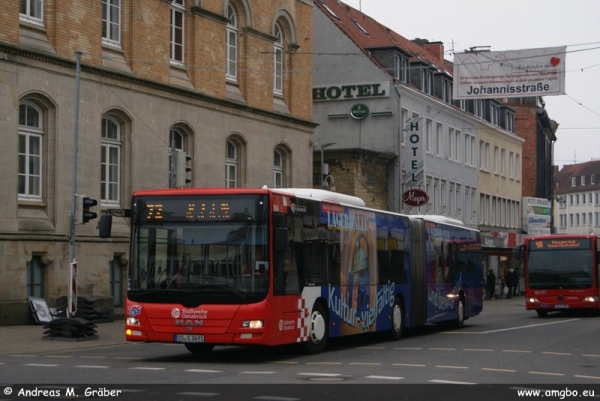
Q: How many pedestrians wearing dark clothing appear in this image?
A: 3